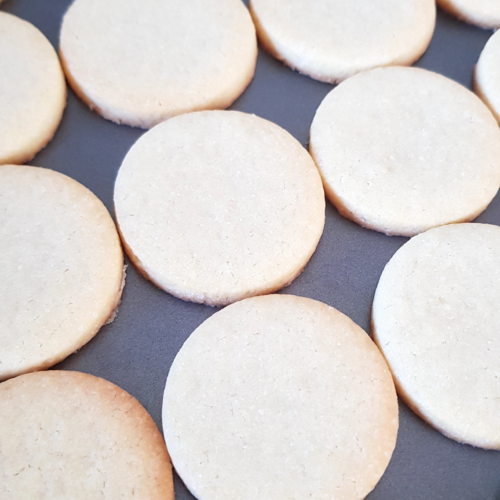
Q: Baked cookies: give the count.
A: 11